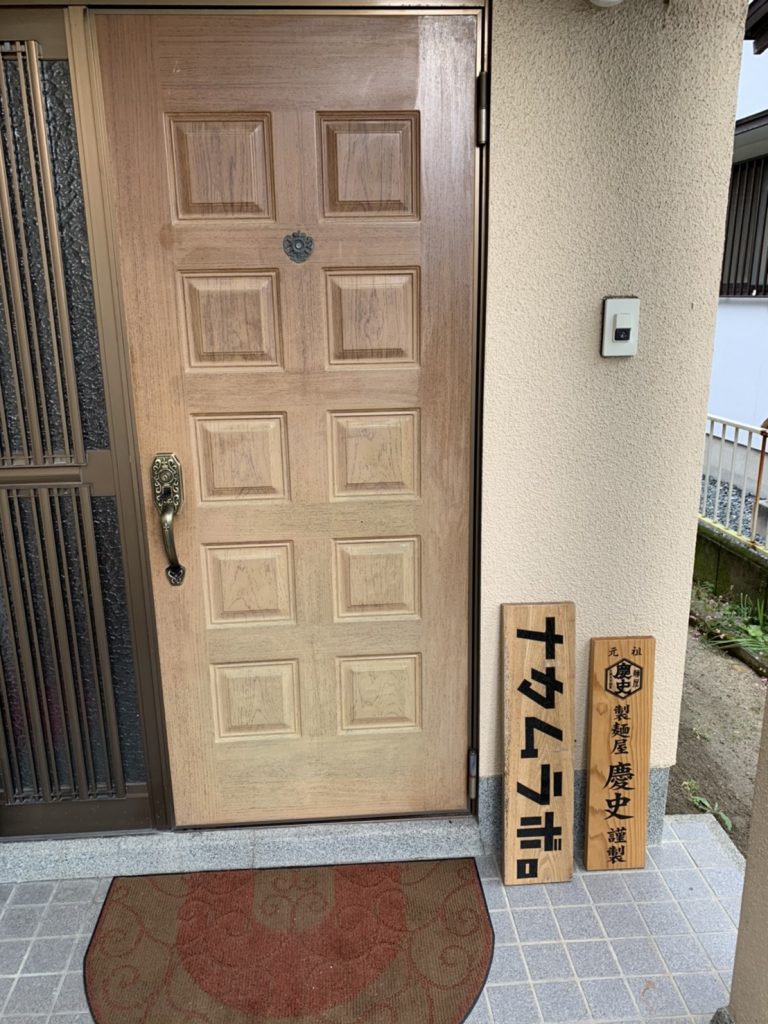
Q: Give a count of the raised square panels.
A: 10